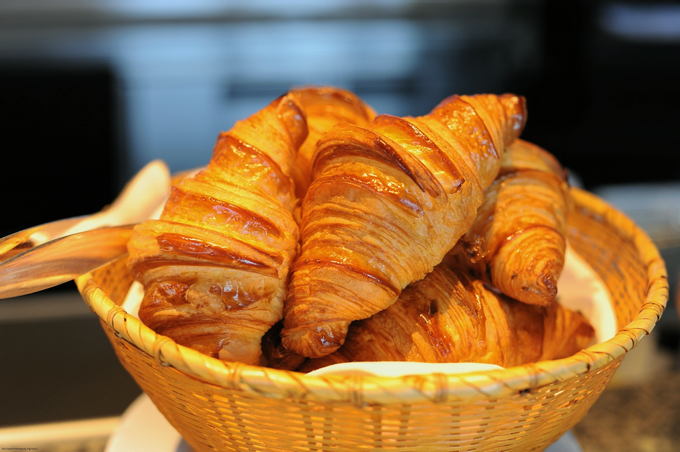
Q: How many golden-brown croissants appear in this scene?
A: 5